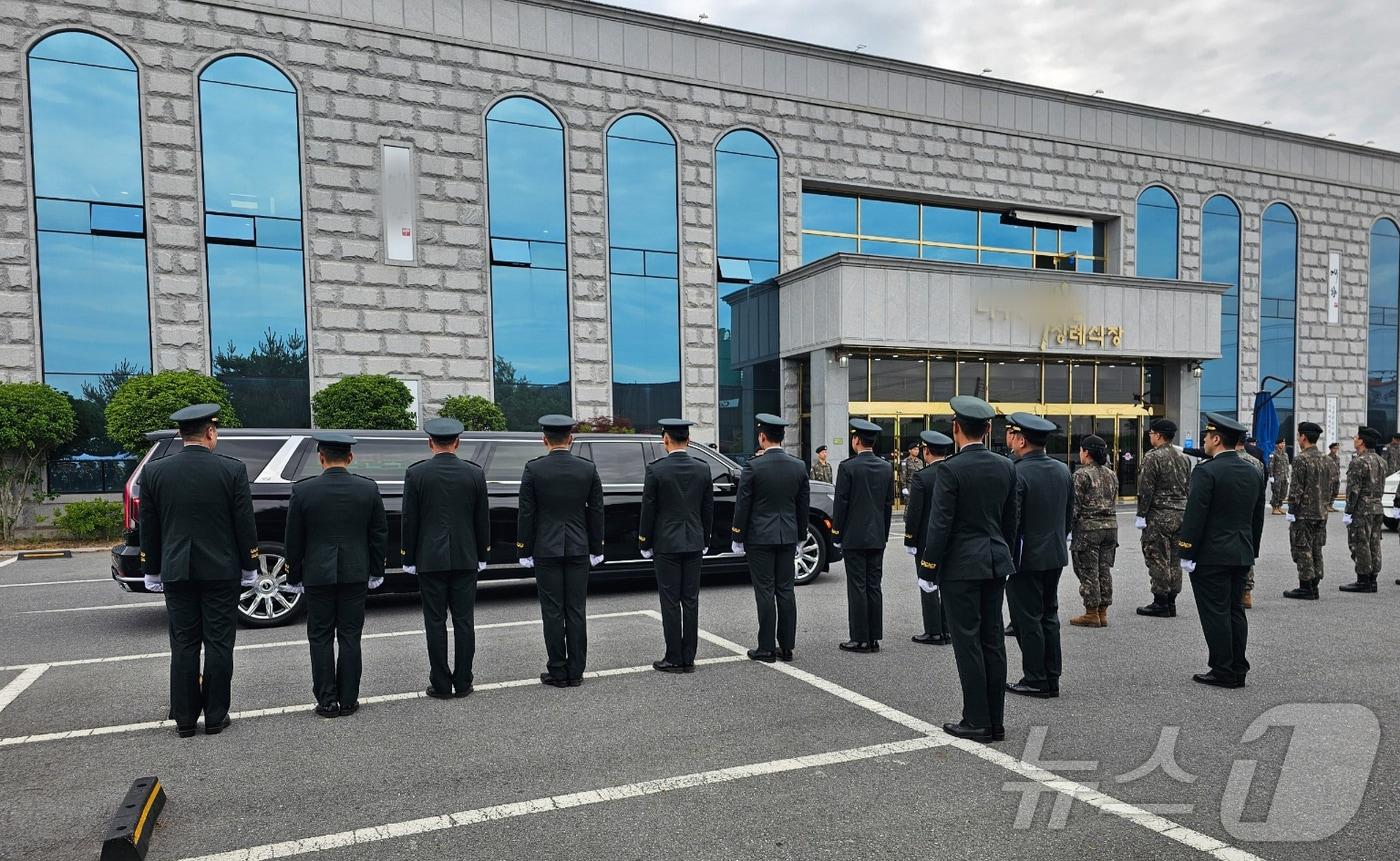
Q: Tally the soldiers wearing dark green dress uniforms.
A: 12